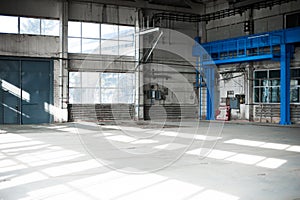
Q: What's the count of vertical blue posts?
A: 2